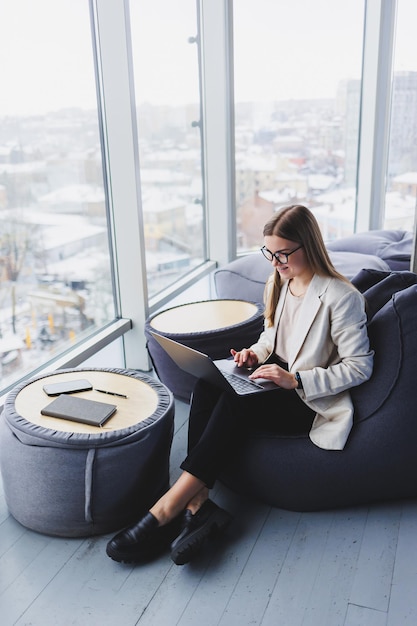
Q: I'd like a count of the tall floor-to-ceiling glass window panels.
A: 4